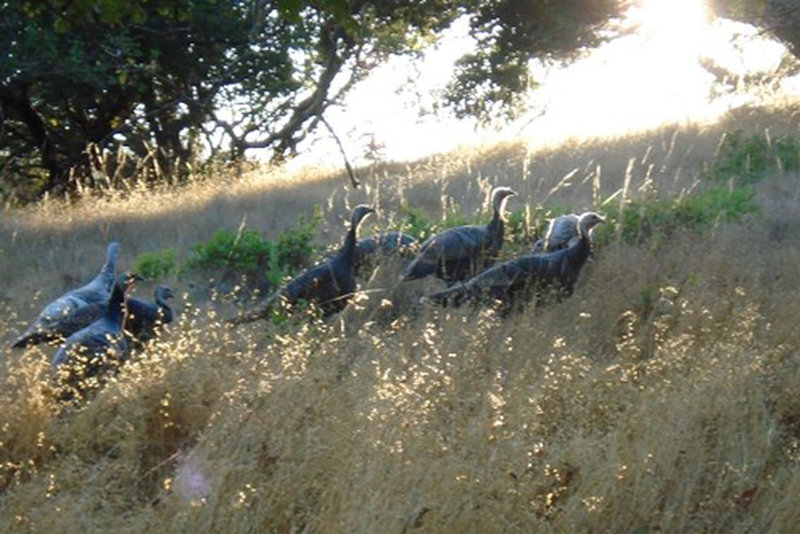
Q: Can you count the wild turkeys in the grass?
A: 8